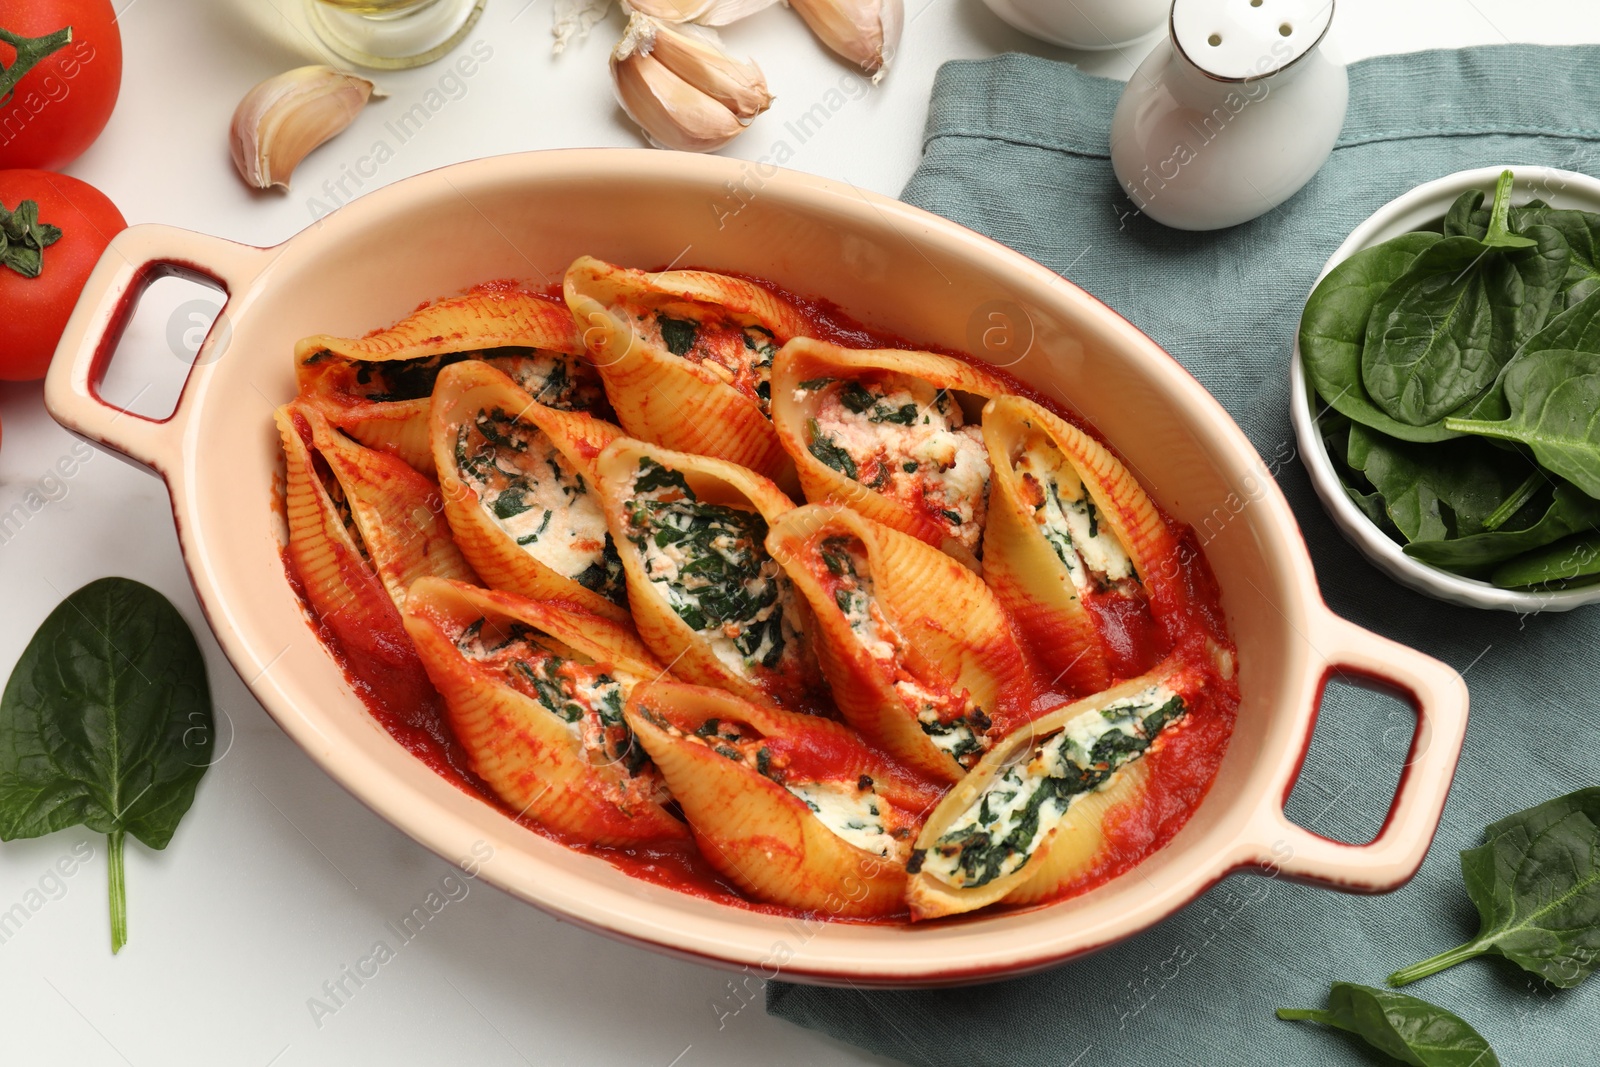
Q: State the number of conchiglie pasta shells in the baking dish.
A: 11